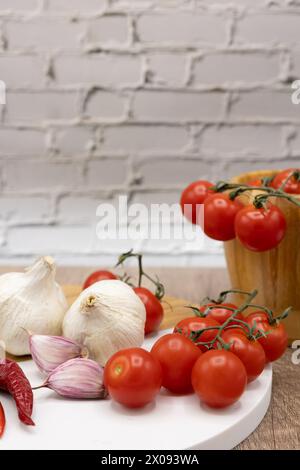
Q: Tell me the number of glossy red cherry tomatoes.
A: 14